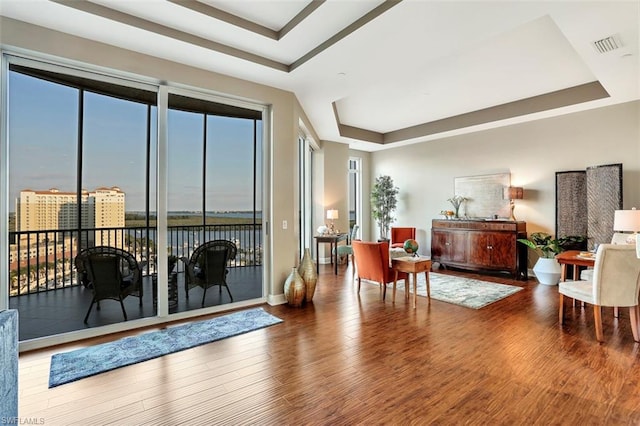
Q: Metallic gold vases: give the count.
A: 2